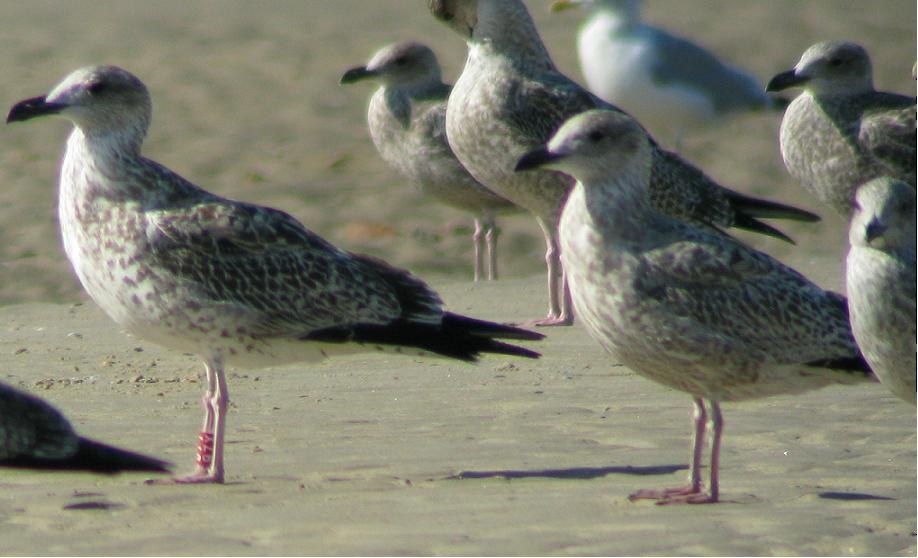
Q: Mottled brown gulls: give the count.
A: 7